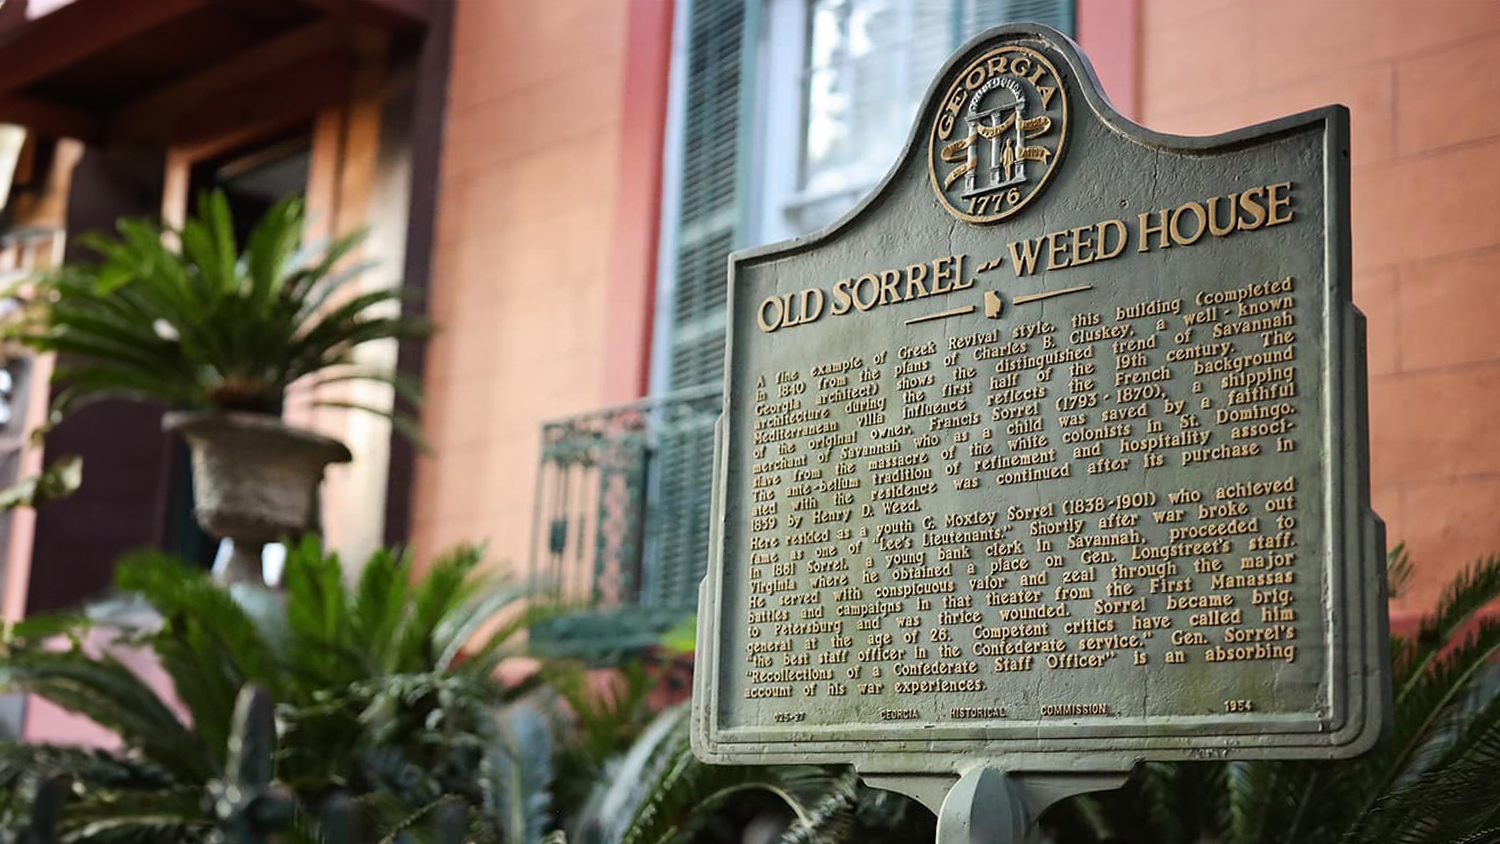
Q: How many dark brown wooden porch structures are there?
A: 1